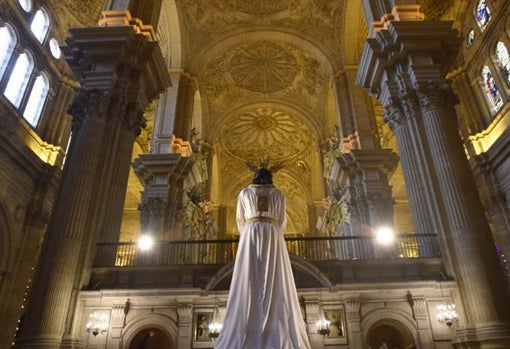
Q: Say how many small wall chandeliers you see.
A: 4